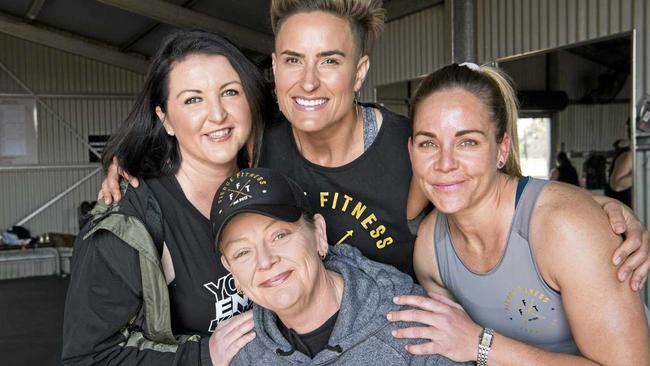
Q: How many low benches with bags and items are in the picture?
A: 1